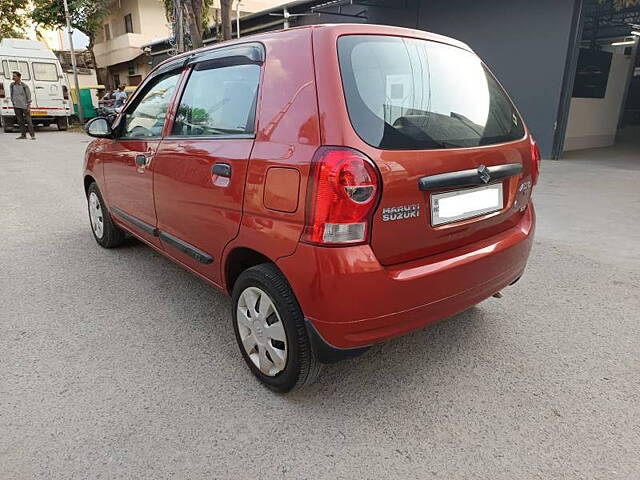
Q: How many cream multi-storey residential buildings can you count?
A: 1